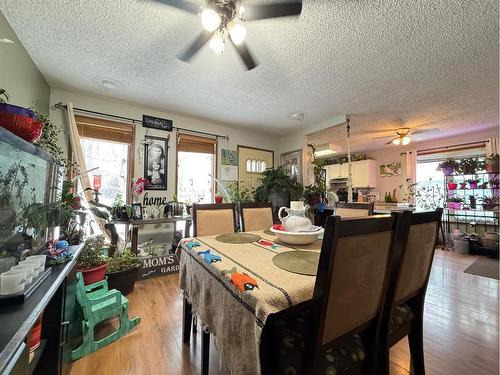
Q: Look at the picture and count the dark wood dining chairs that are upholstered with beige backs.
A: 5